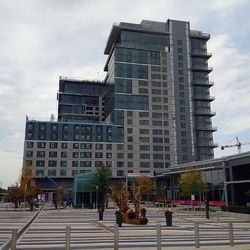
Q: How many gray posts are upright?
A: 6